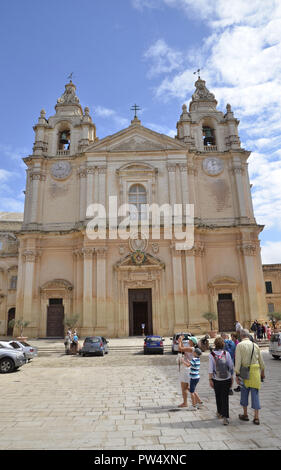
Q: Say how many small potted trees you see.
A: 4